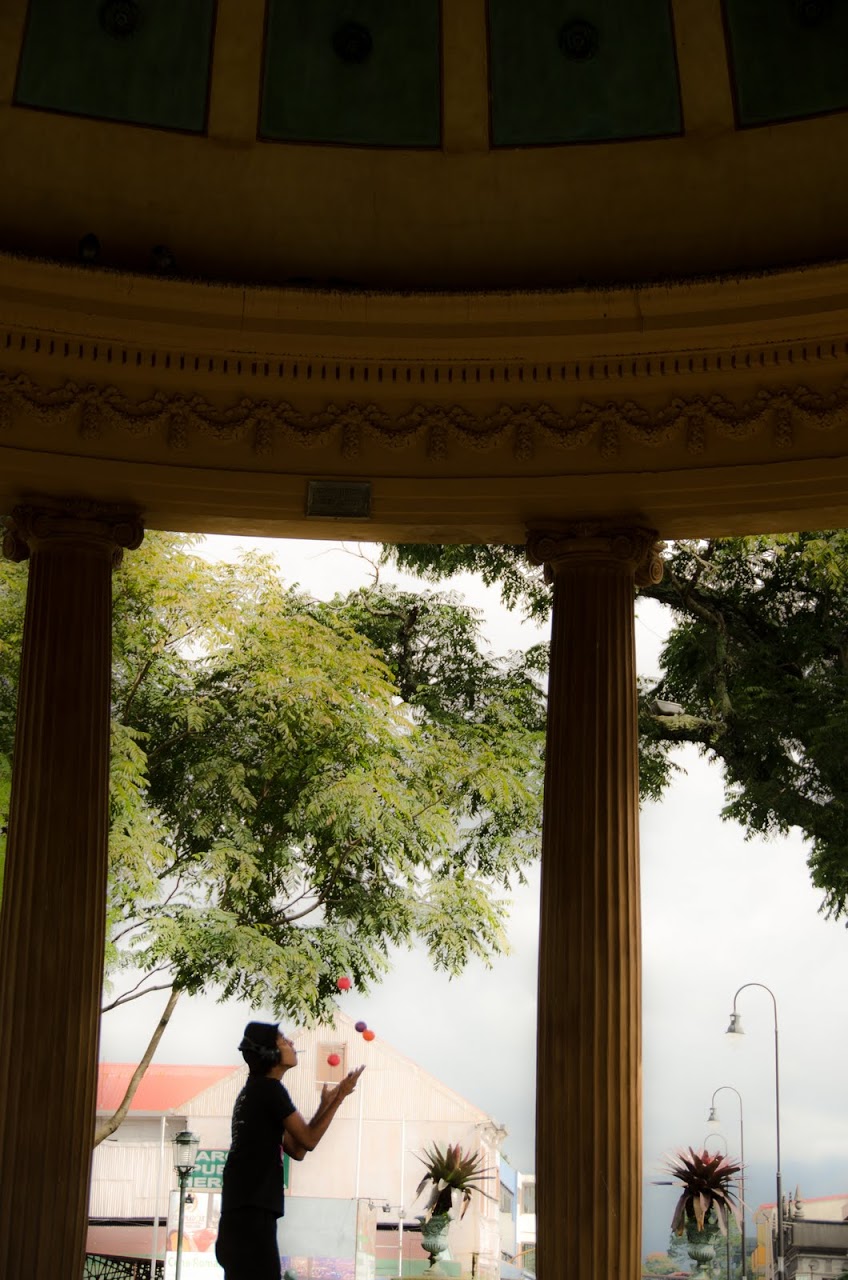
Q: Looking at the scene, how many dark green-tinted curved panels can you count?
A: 4